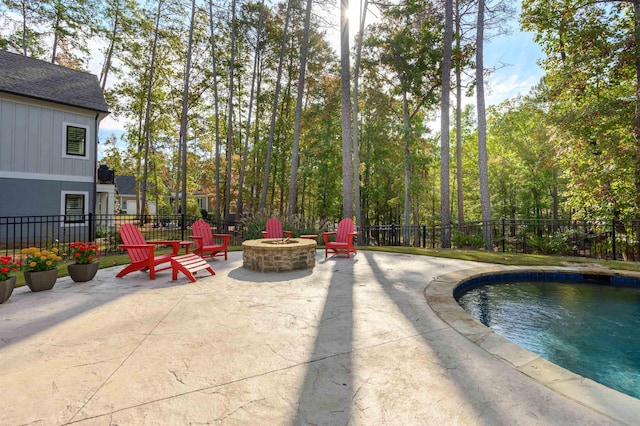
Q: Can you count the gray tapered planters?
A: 3